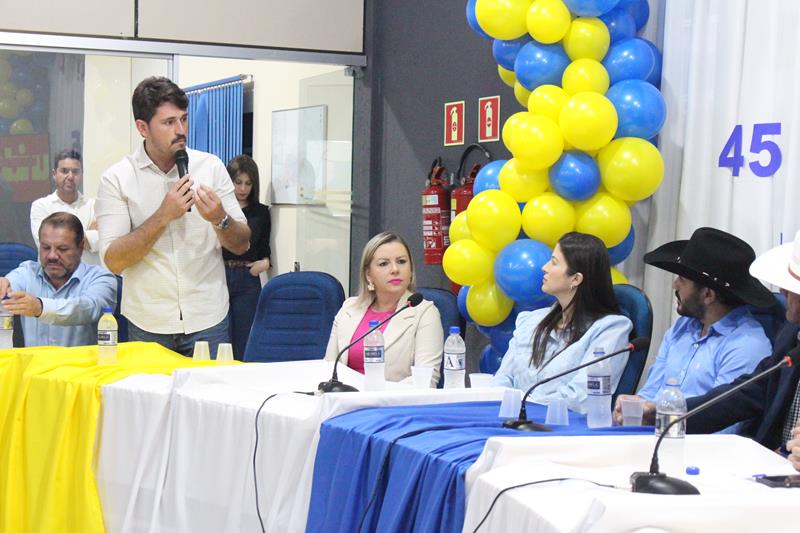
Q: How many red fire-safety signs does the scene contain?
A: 2